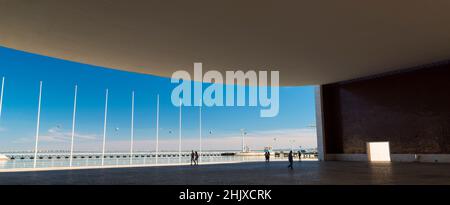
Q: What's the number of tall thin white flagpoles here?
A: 8